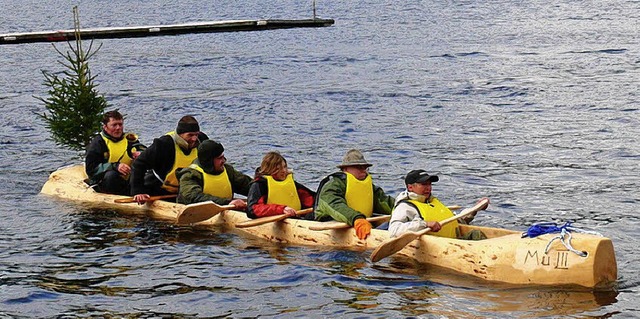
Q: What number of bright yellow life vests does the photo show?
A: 6